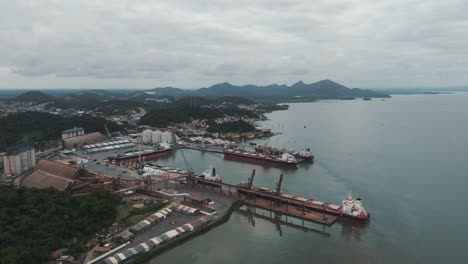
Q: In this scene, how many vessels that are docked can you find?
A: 5